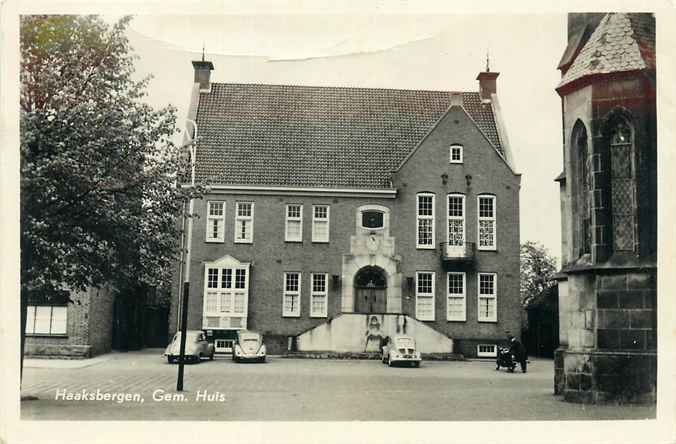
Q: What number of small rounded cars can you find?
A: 3